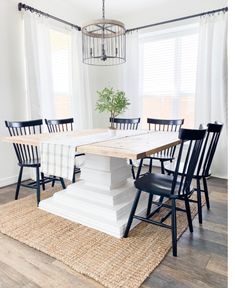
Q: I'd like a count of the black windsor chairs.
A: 6